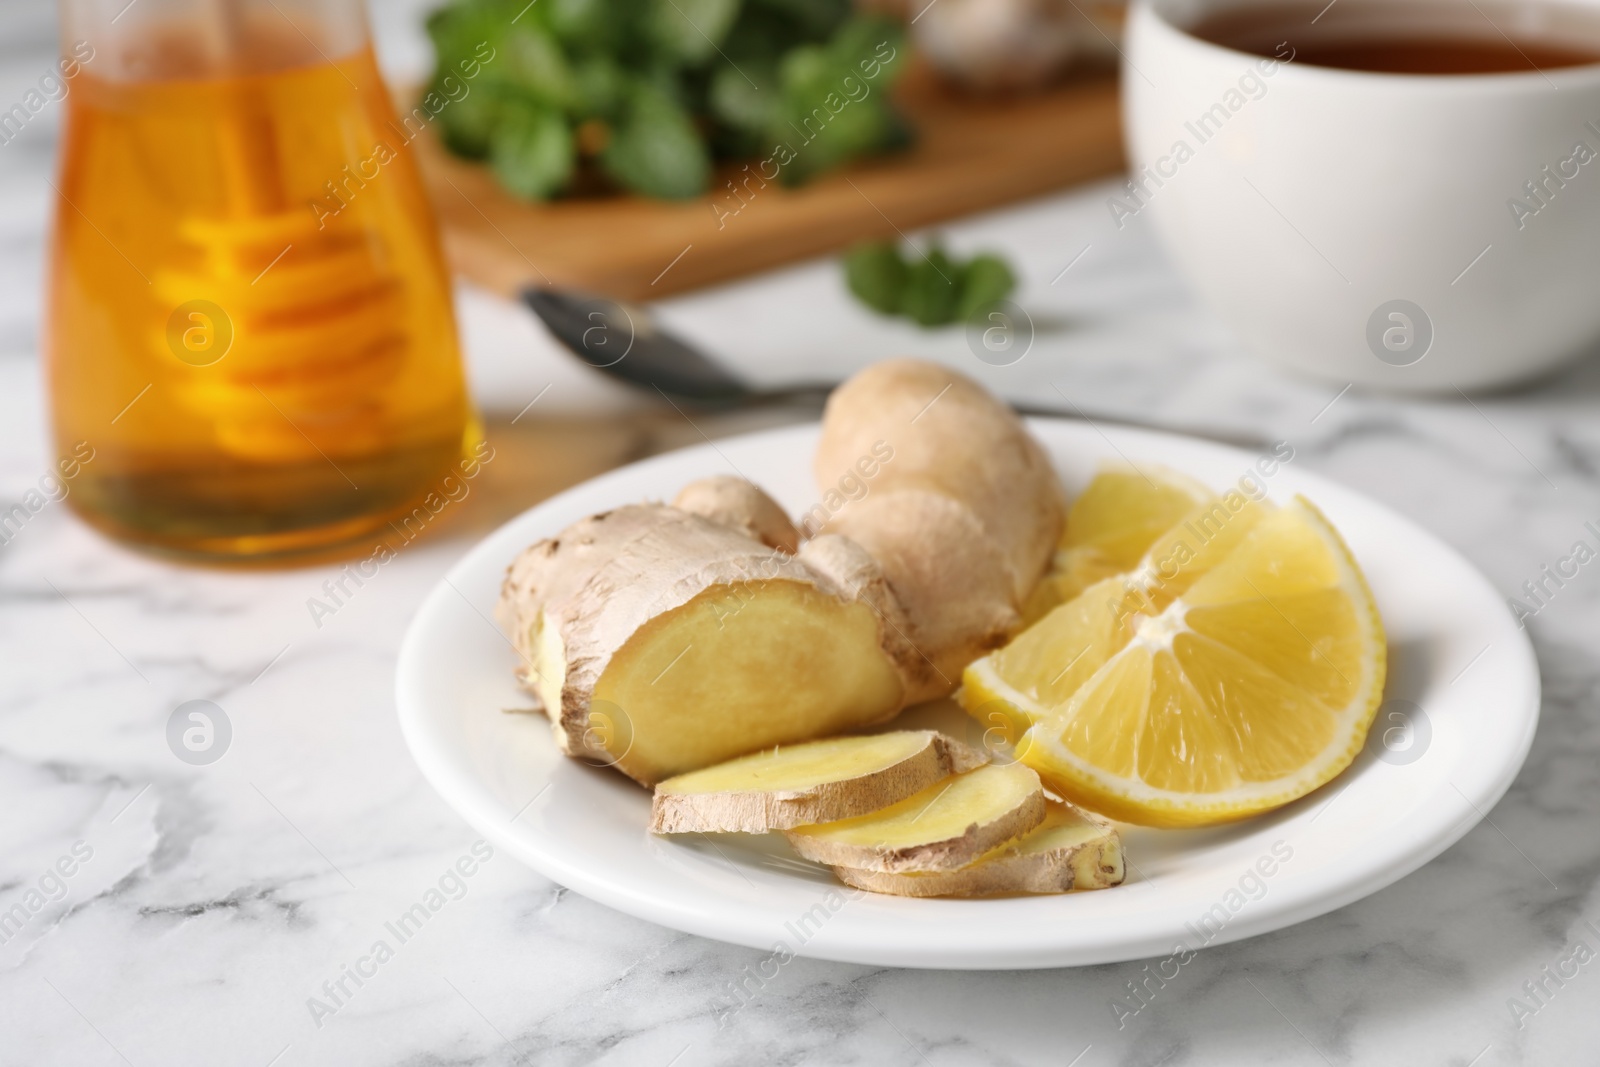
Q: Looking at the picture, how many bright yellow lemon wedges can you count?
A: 3